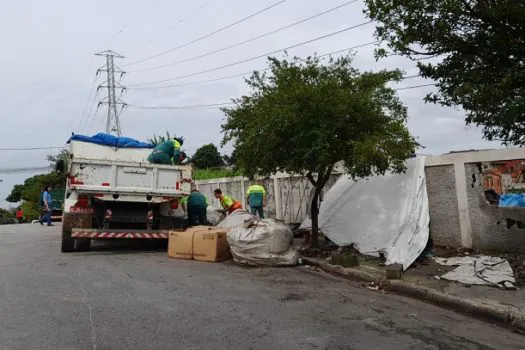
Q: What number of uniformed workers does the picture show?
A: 4